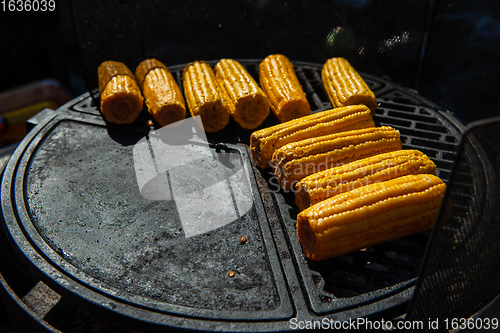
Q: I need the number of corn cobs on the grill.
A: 10